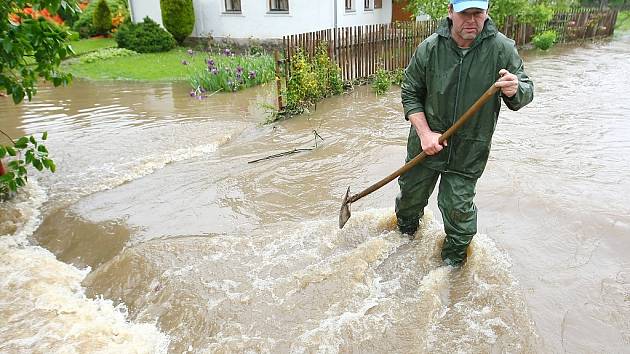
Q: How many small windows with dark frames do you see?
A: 4